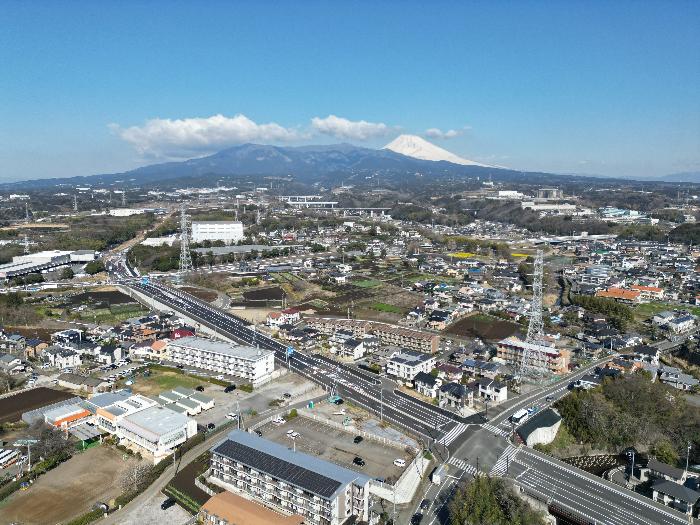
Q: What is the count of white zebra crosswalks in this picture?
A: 4